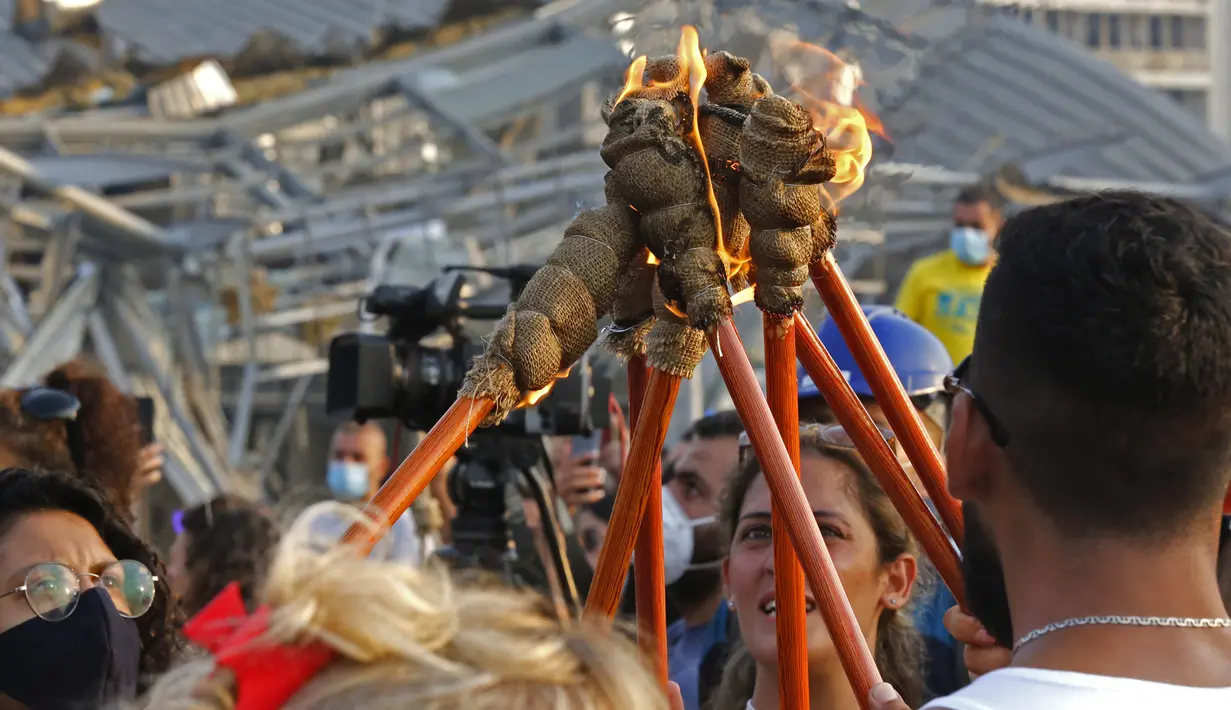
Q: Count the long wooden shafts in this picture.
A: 7